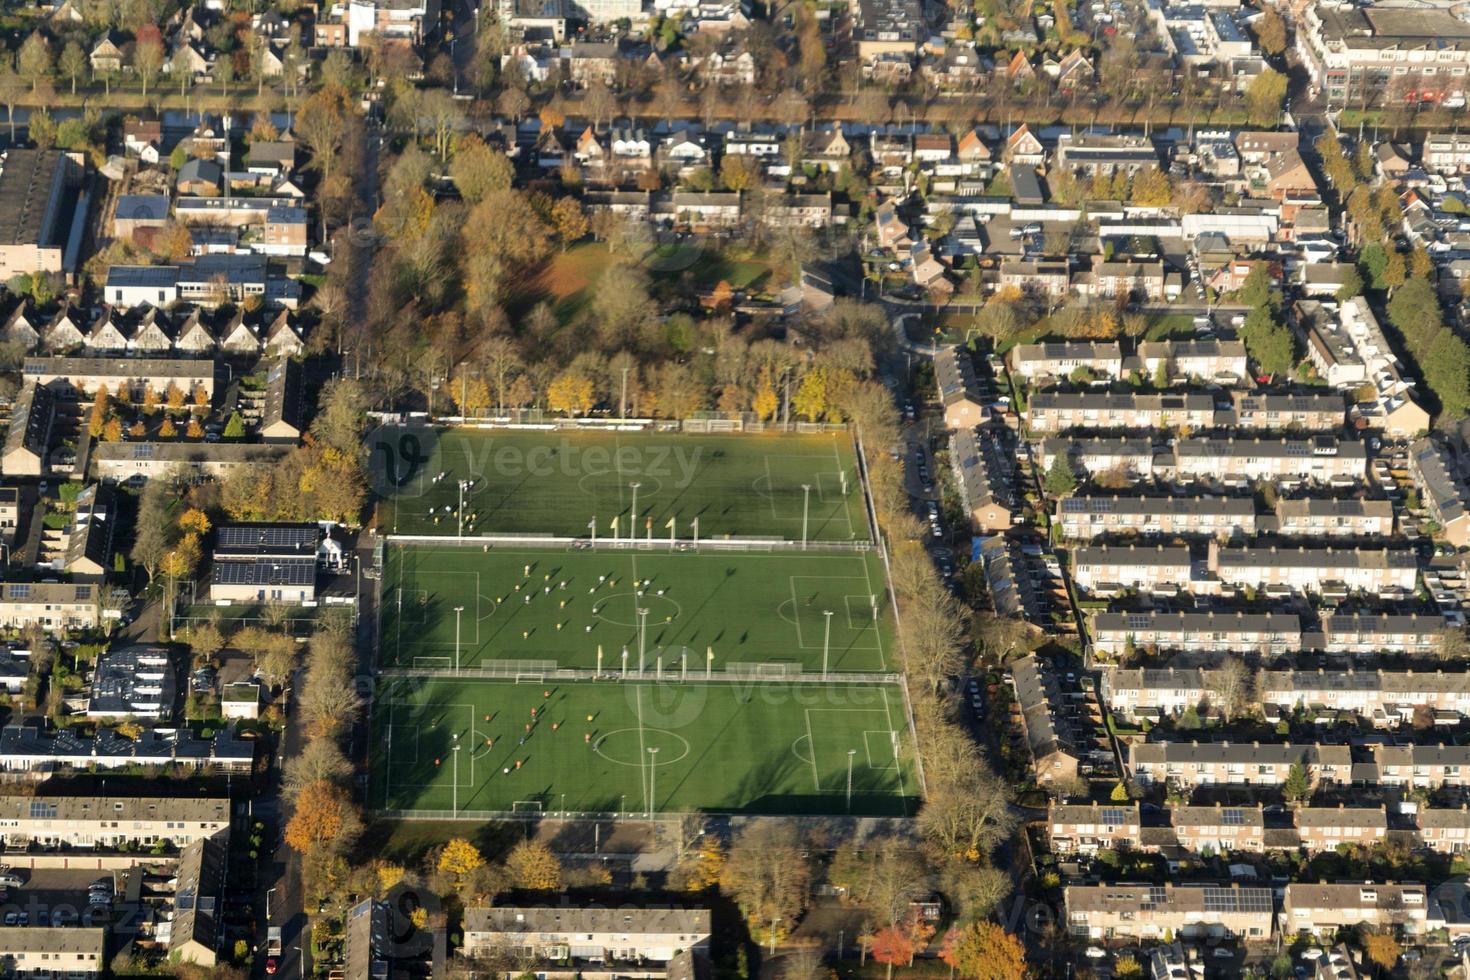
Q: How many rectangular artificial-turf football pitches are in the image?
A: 3